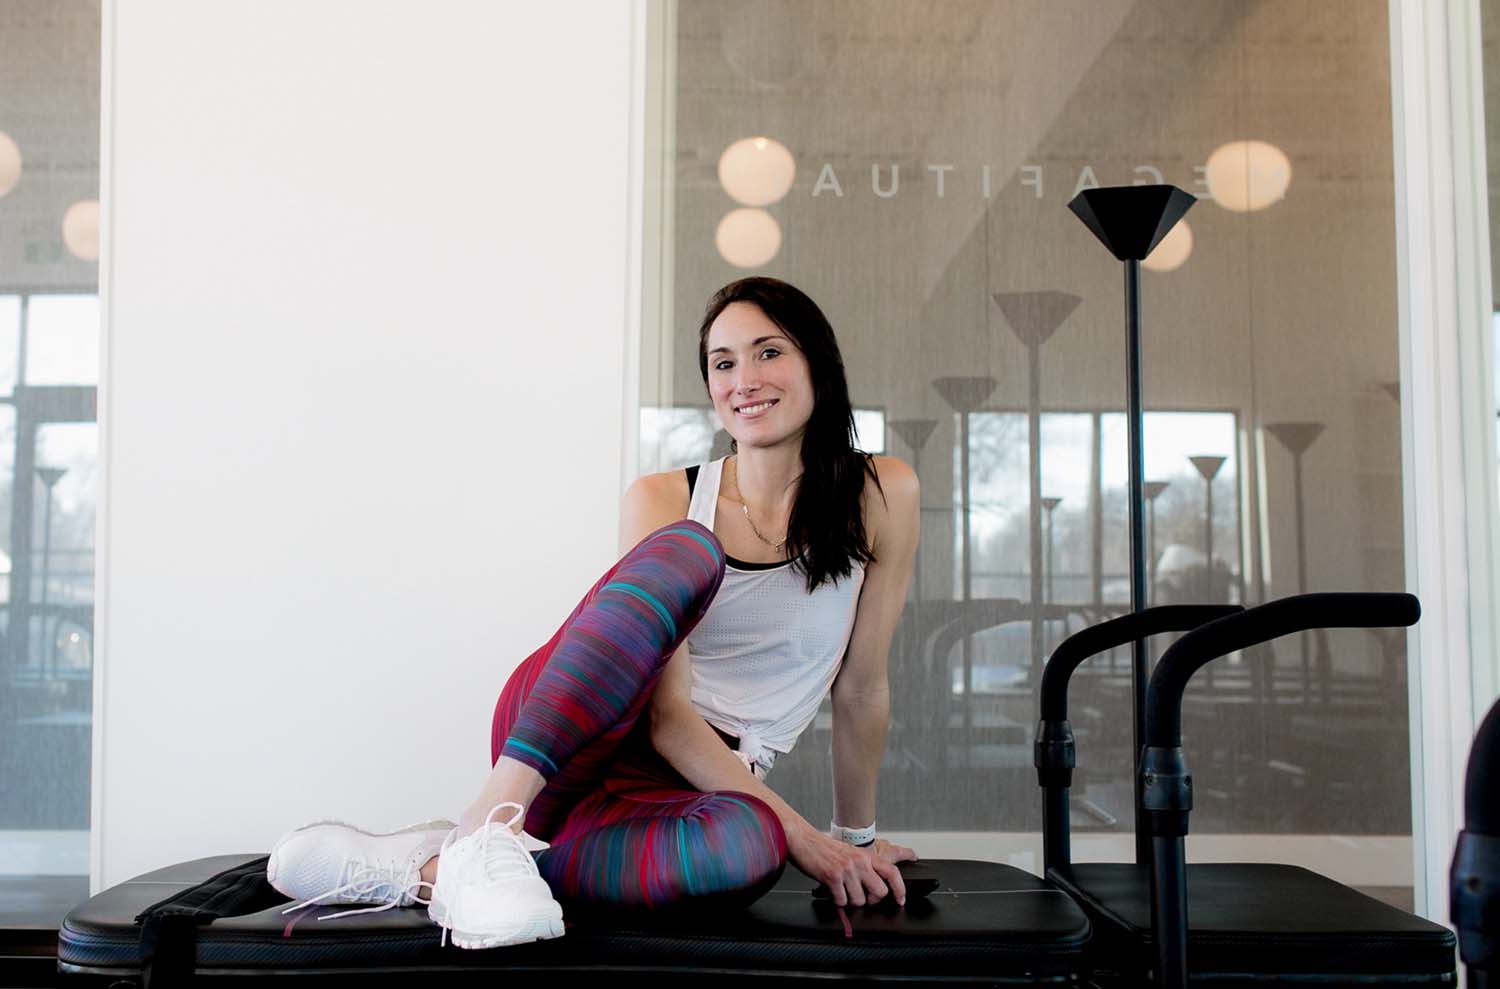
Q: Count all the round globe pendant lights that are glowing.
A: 6